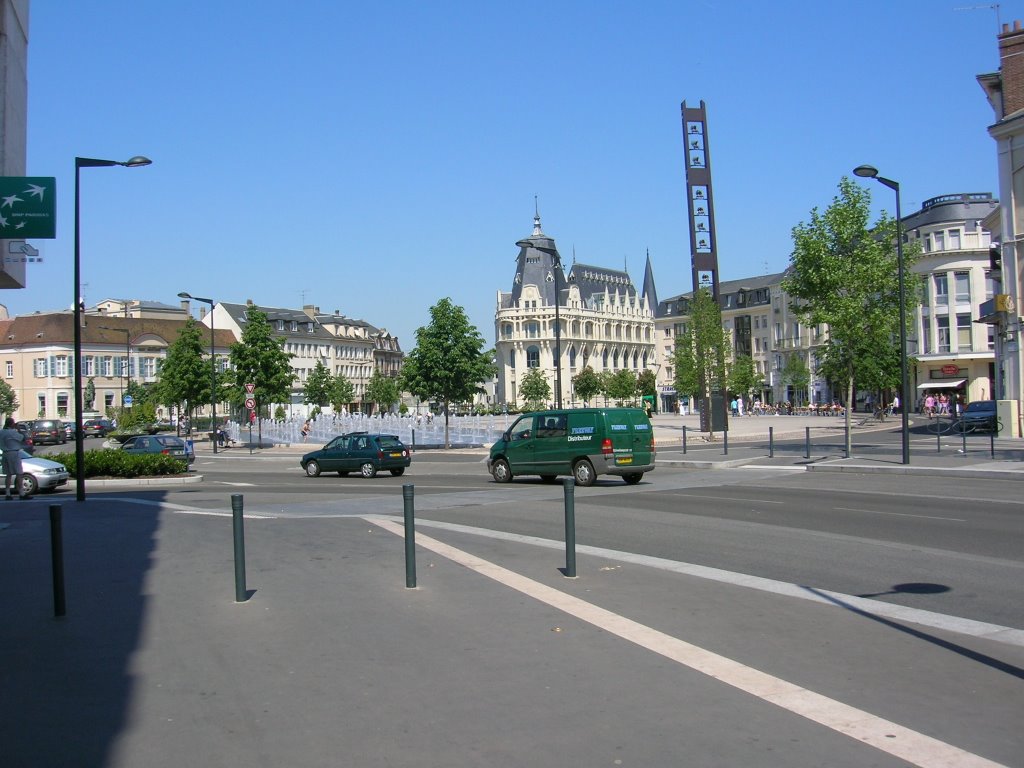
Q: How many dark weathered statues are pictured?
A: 1